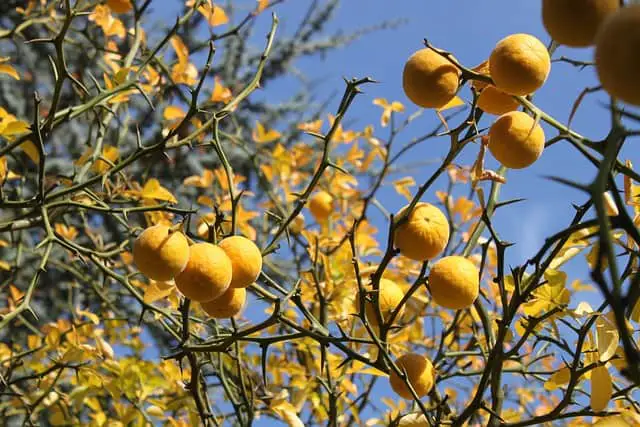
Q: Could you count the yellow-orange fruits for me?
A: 15